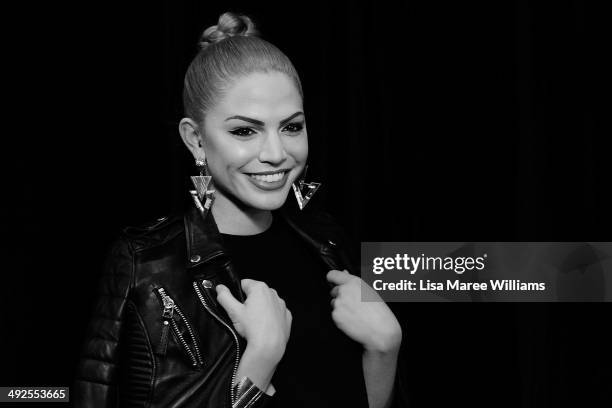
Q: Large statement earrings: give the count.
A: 2